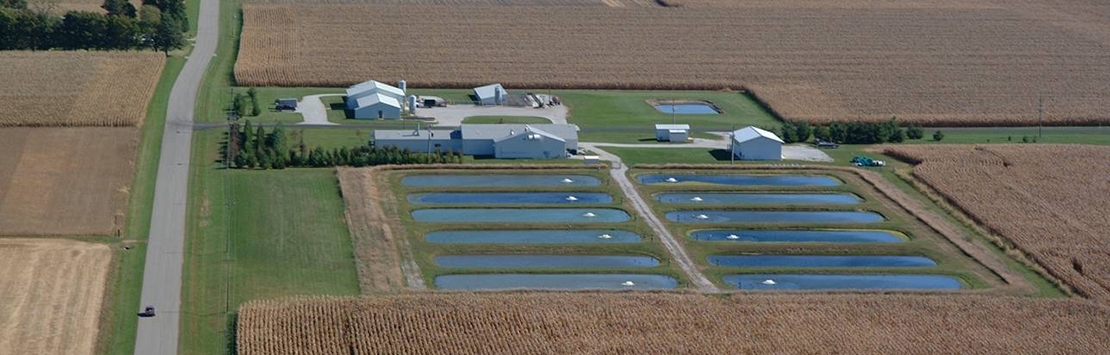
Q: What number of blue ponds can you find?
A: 13